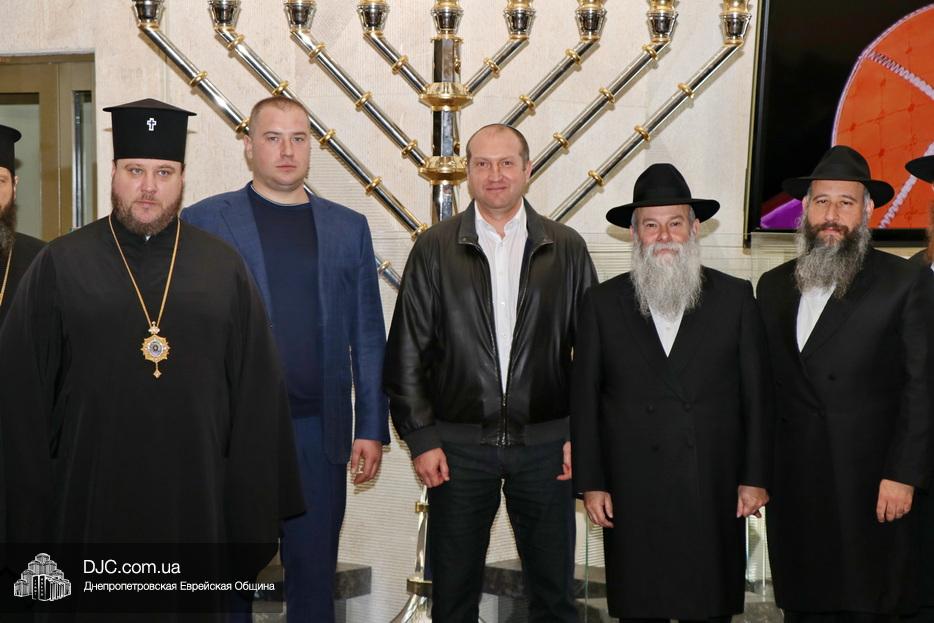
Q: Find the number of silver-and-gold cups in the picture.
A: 9